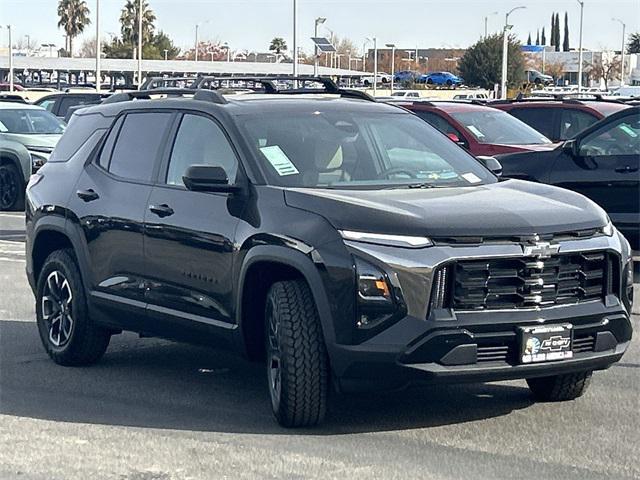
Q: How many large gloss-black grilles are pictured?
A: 1